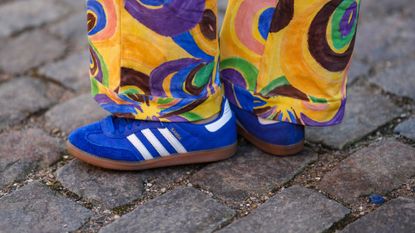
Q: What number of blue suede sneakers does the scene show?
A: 2